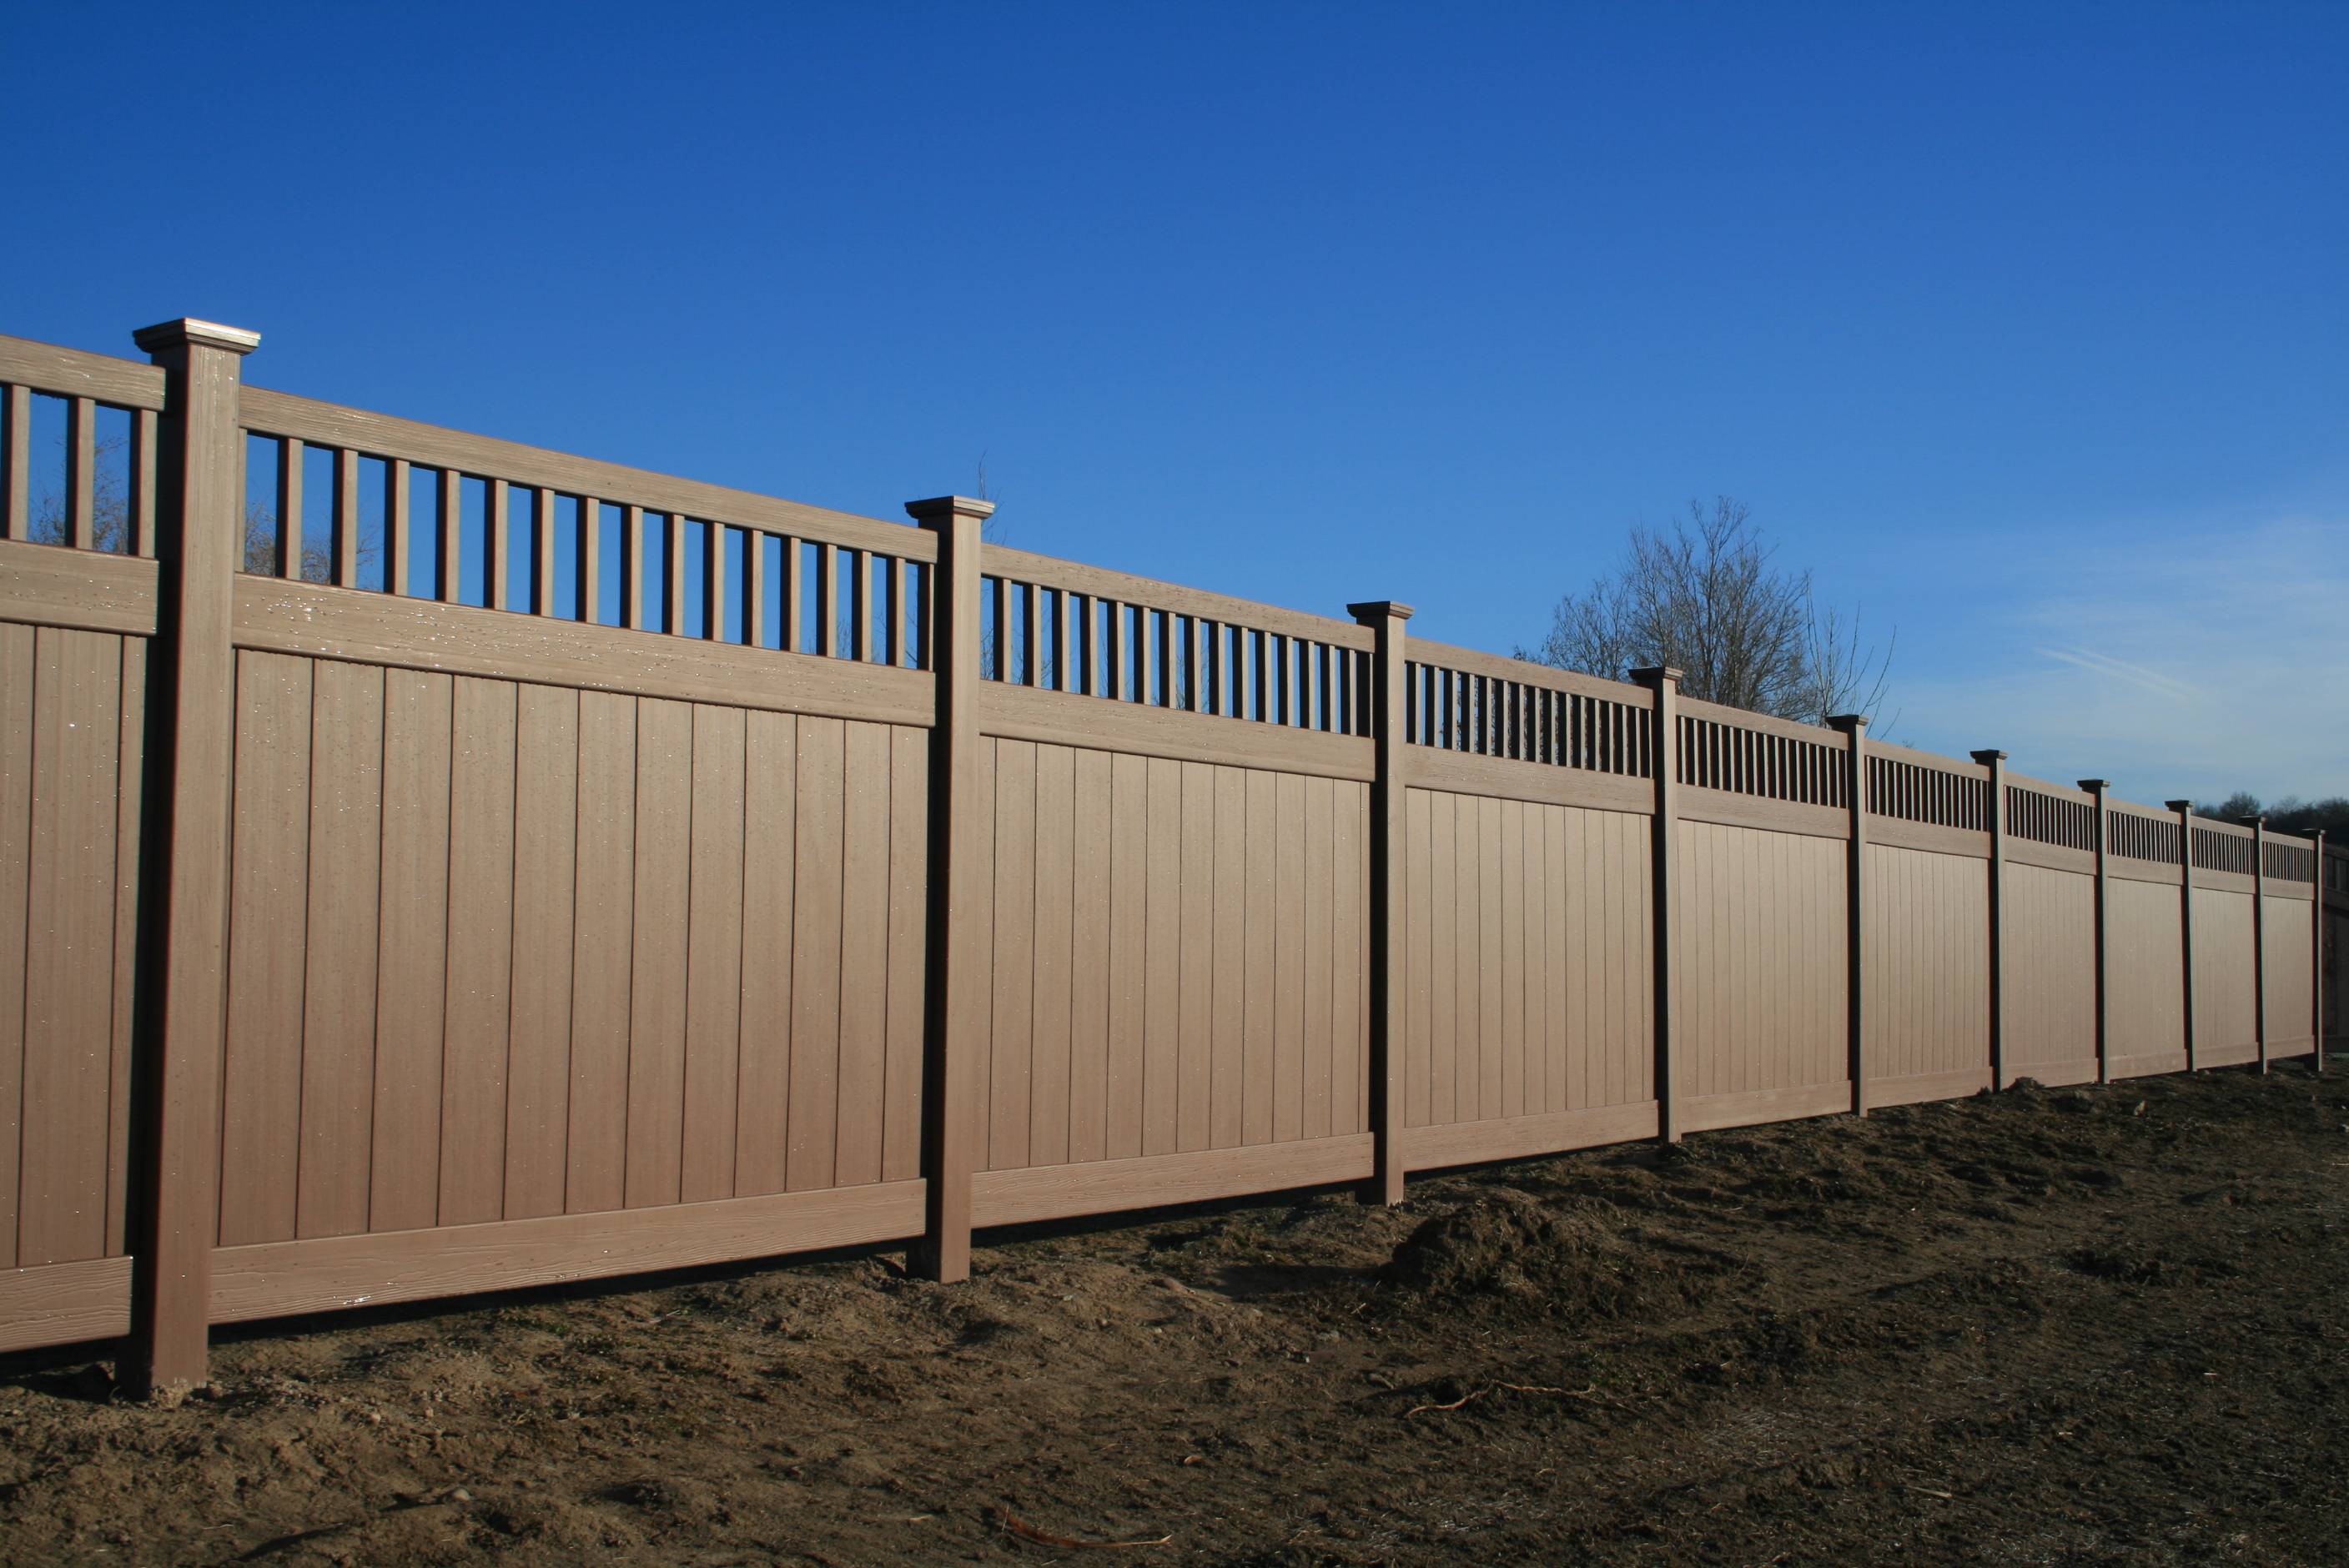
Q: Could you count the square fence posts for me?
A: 10